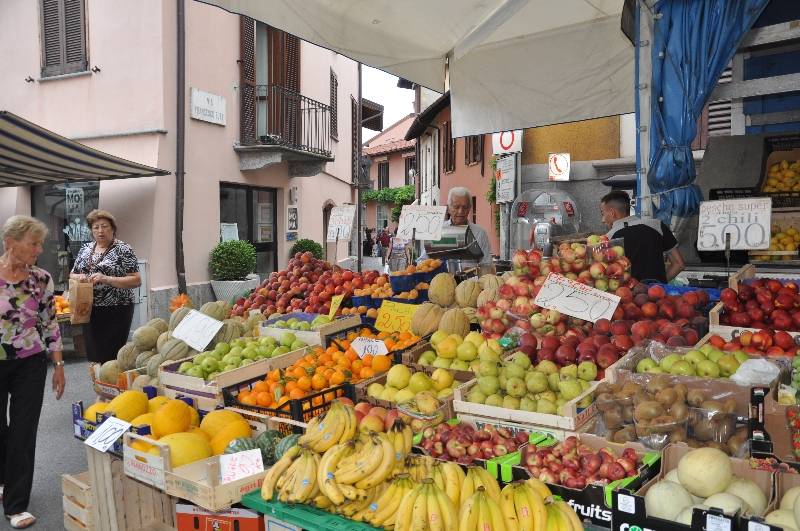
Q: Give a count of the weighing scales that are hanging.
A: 0